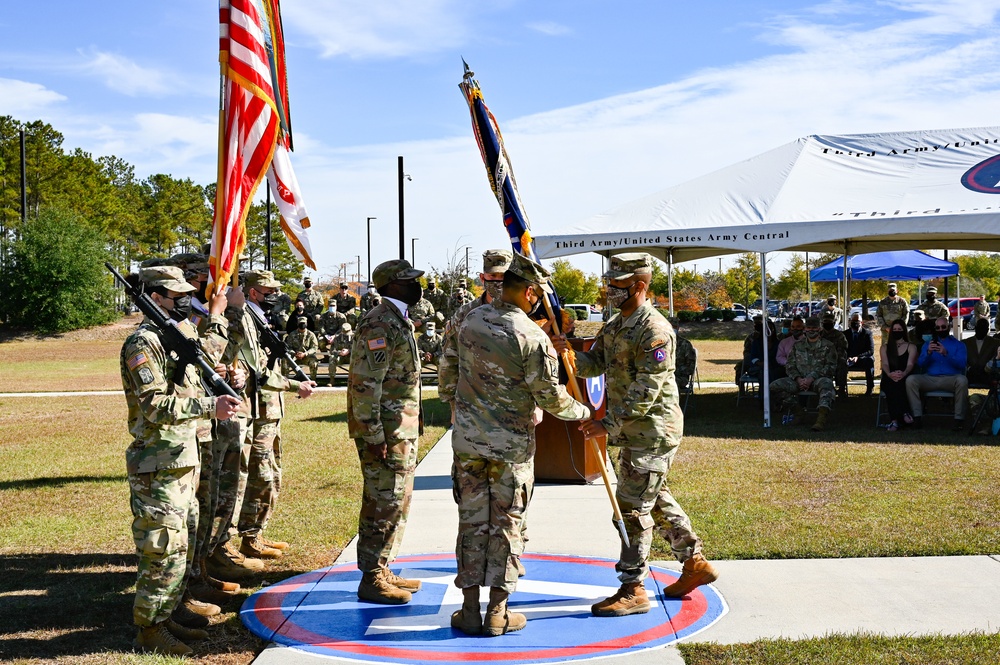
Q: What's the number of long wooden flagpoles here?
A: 3